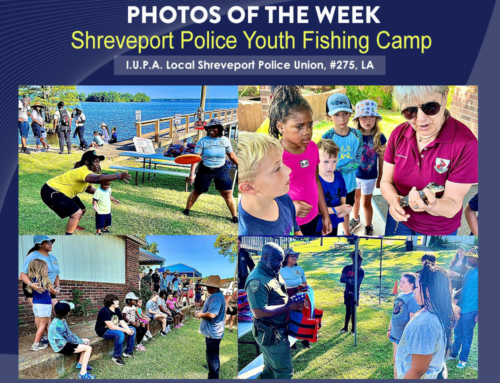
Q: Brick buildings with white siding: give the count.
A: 1